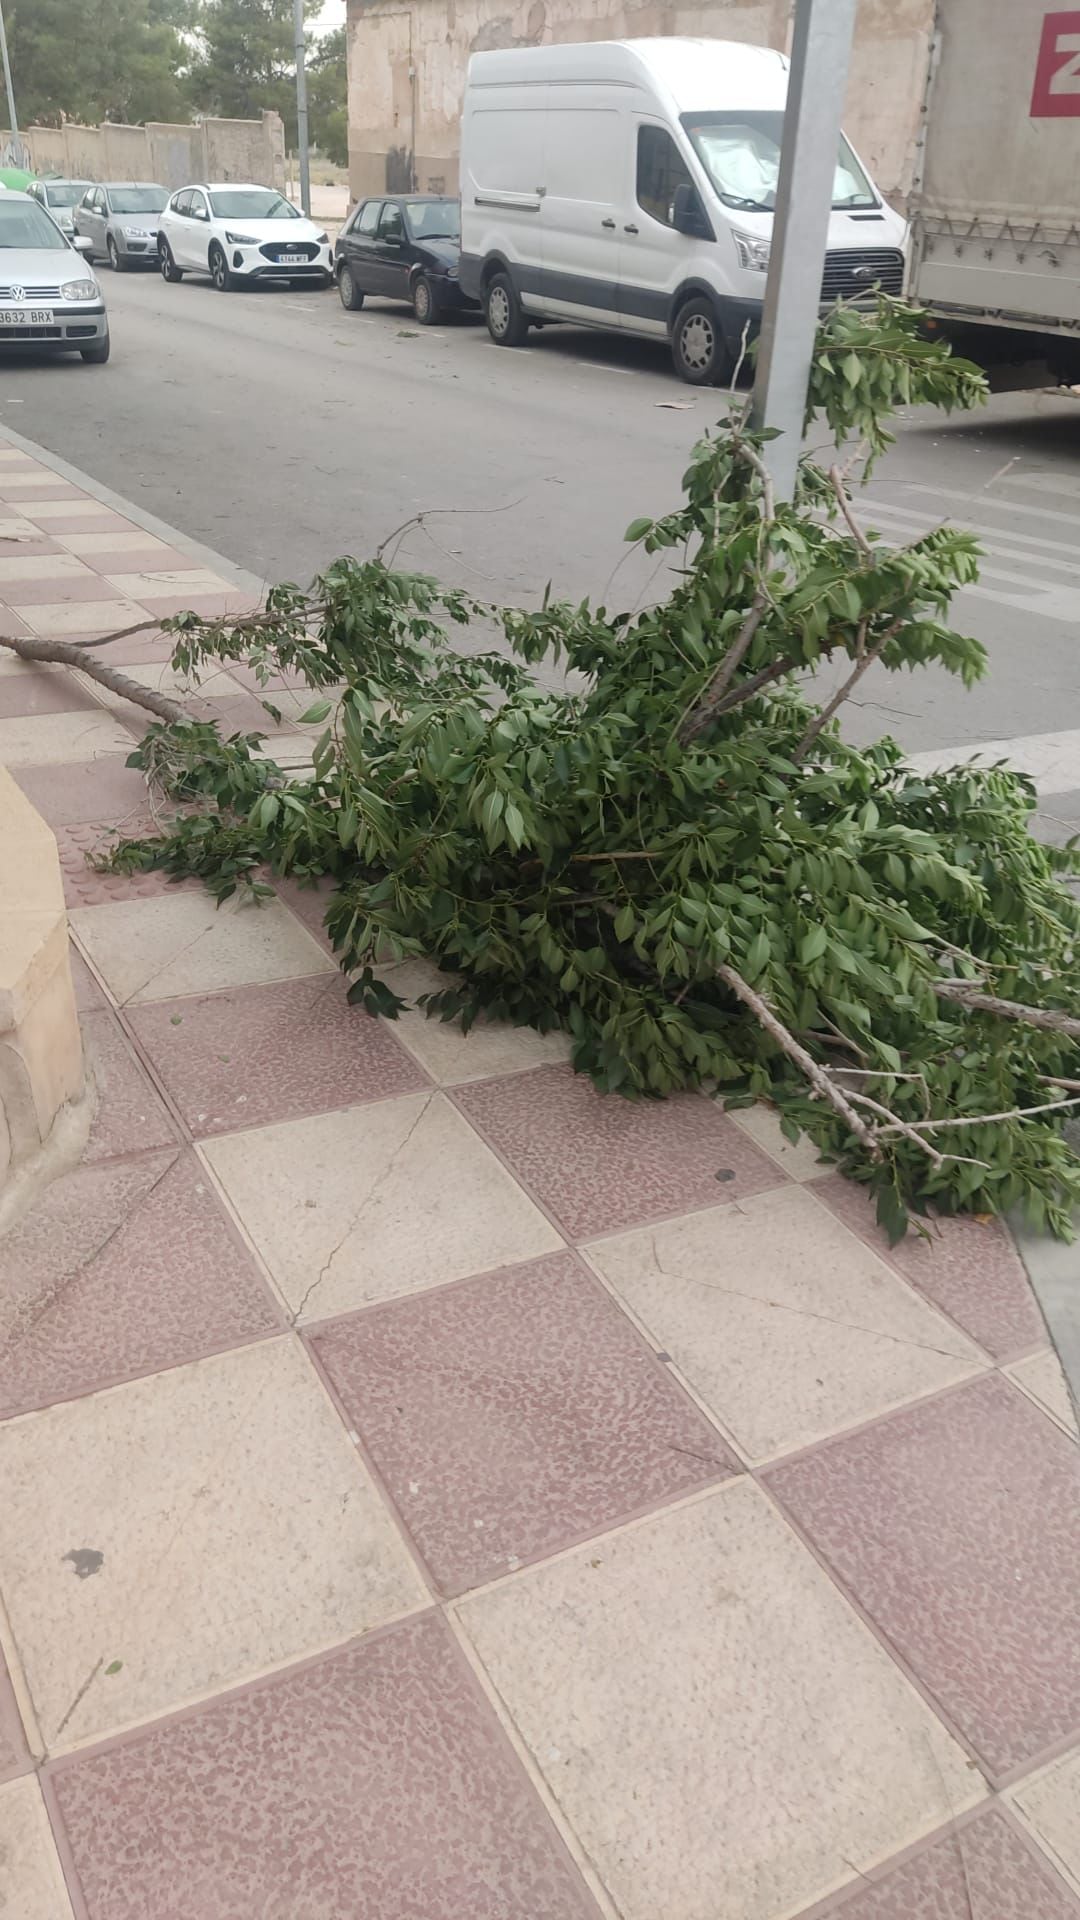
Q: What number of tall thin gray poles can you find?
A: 3